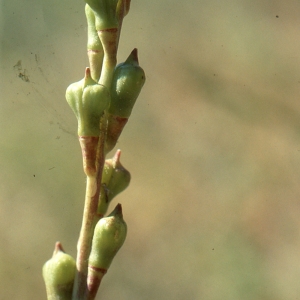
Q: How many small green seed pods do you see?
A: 7